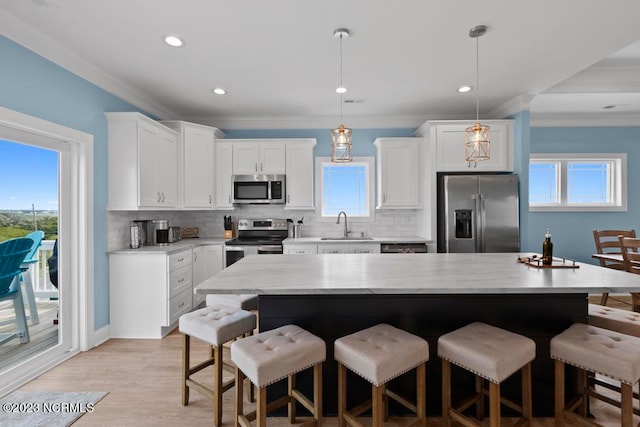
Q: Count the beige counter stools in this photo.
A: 7